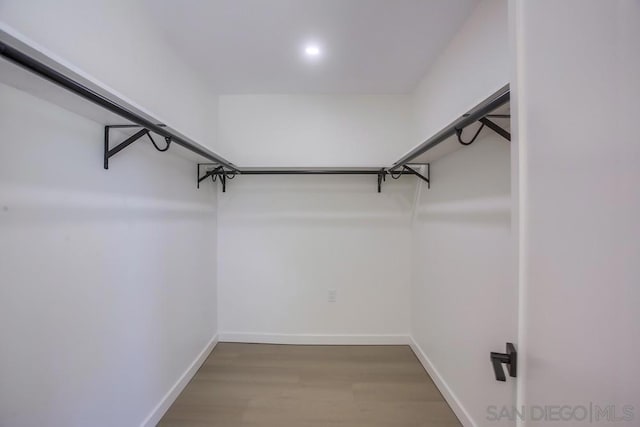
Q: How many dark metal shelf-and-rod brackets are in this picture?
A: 6